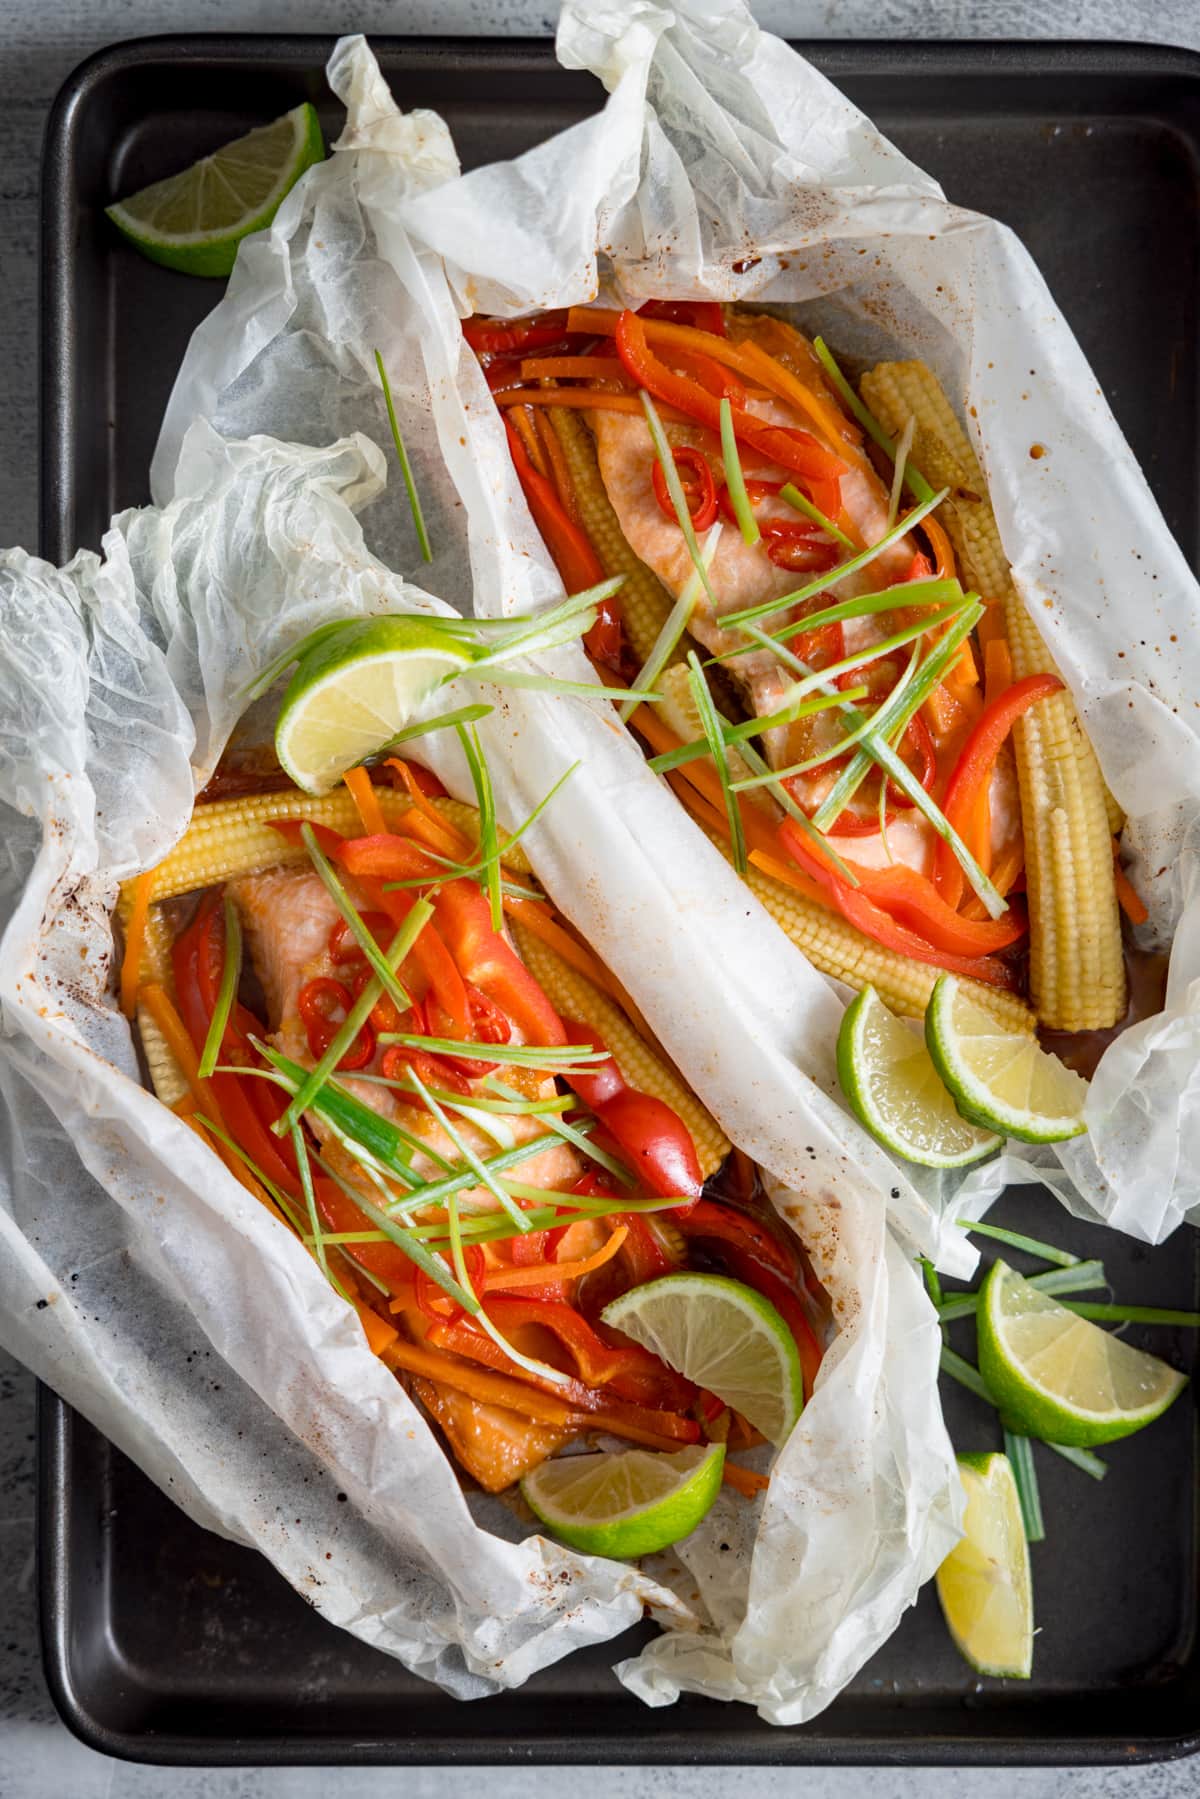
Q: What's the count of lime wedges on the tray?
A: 8